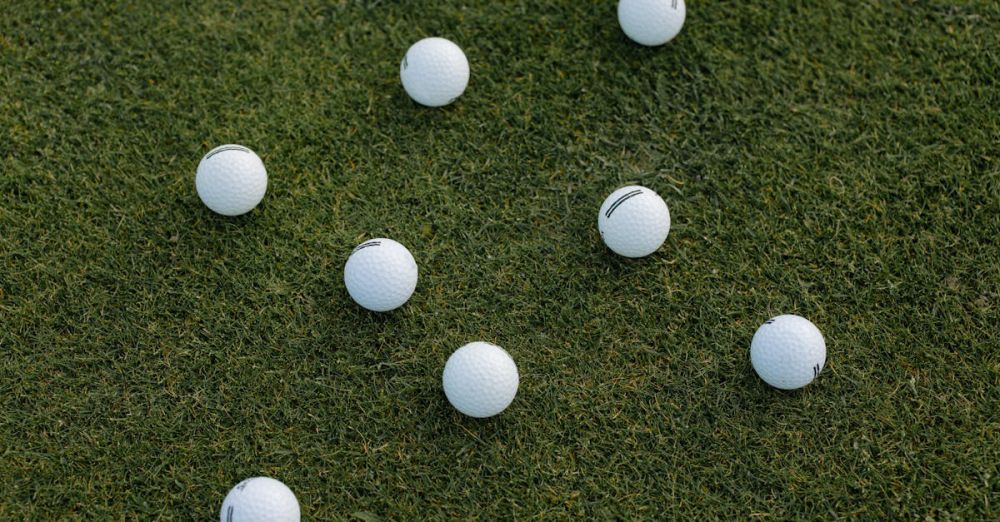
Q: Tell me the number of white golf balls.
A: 8